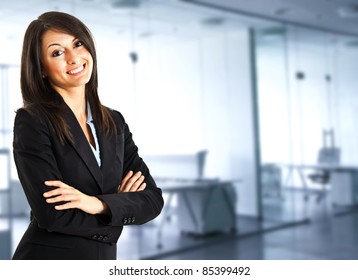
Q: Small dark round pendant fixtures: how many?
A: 3